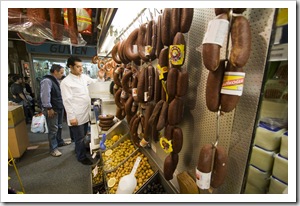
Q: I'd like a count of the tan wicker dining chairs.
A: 0